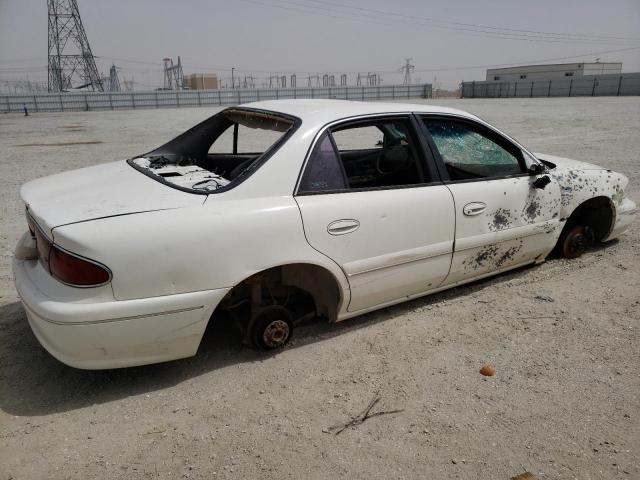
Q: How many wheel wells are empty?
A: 2